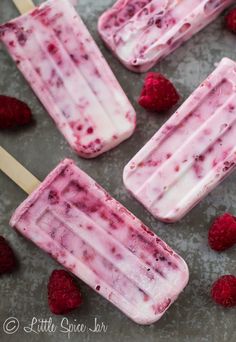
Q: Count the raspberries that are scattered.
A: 7